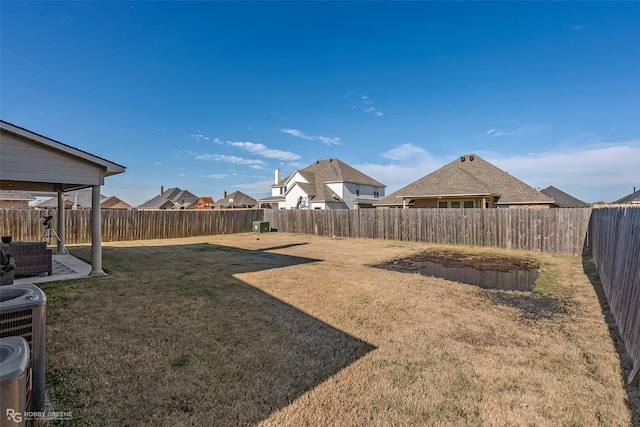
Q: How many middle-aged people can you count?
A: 0